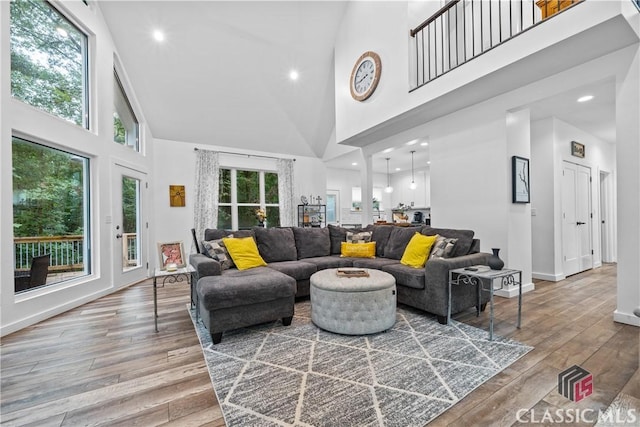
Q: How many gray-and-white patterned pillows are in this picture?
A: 3